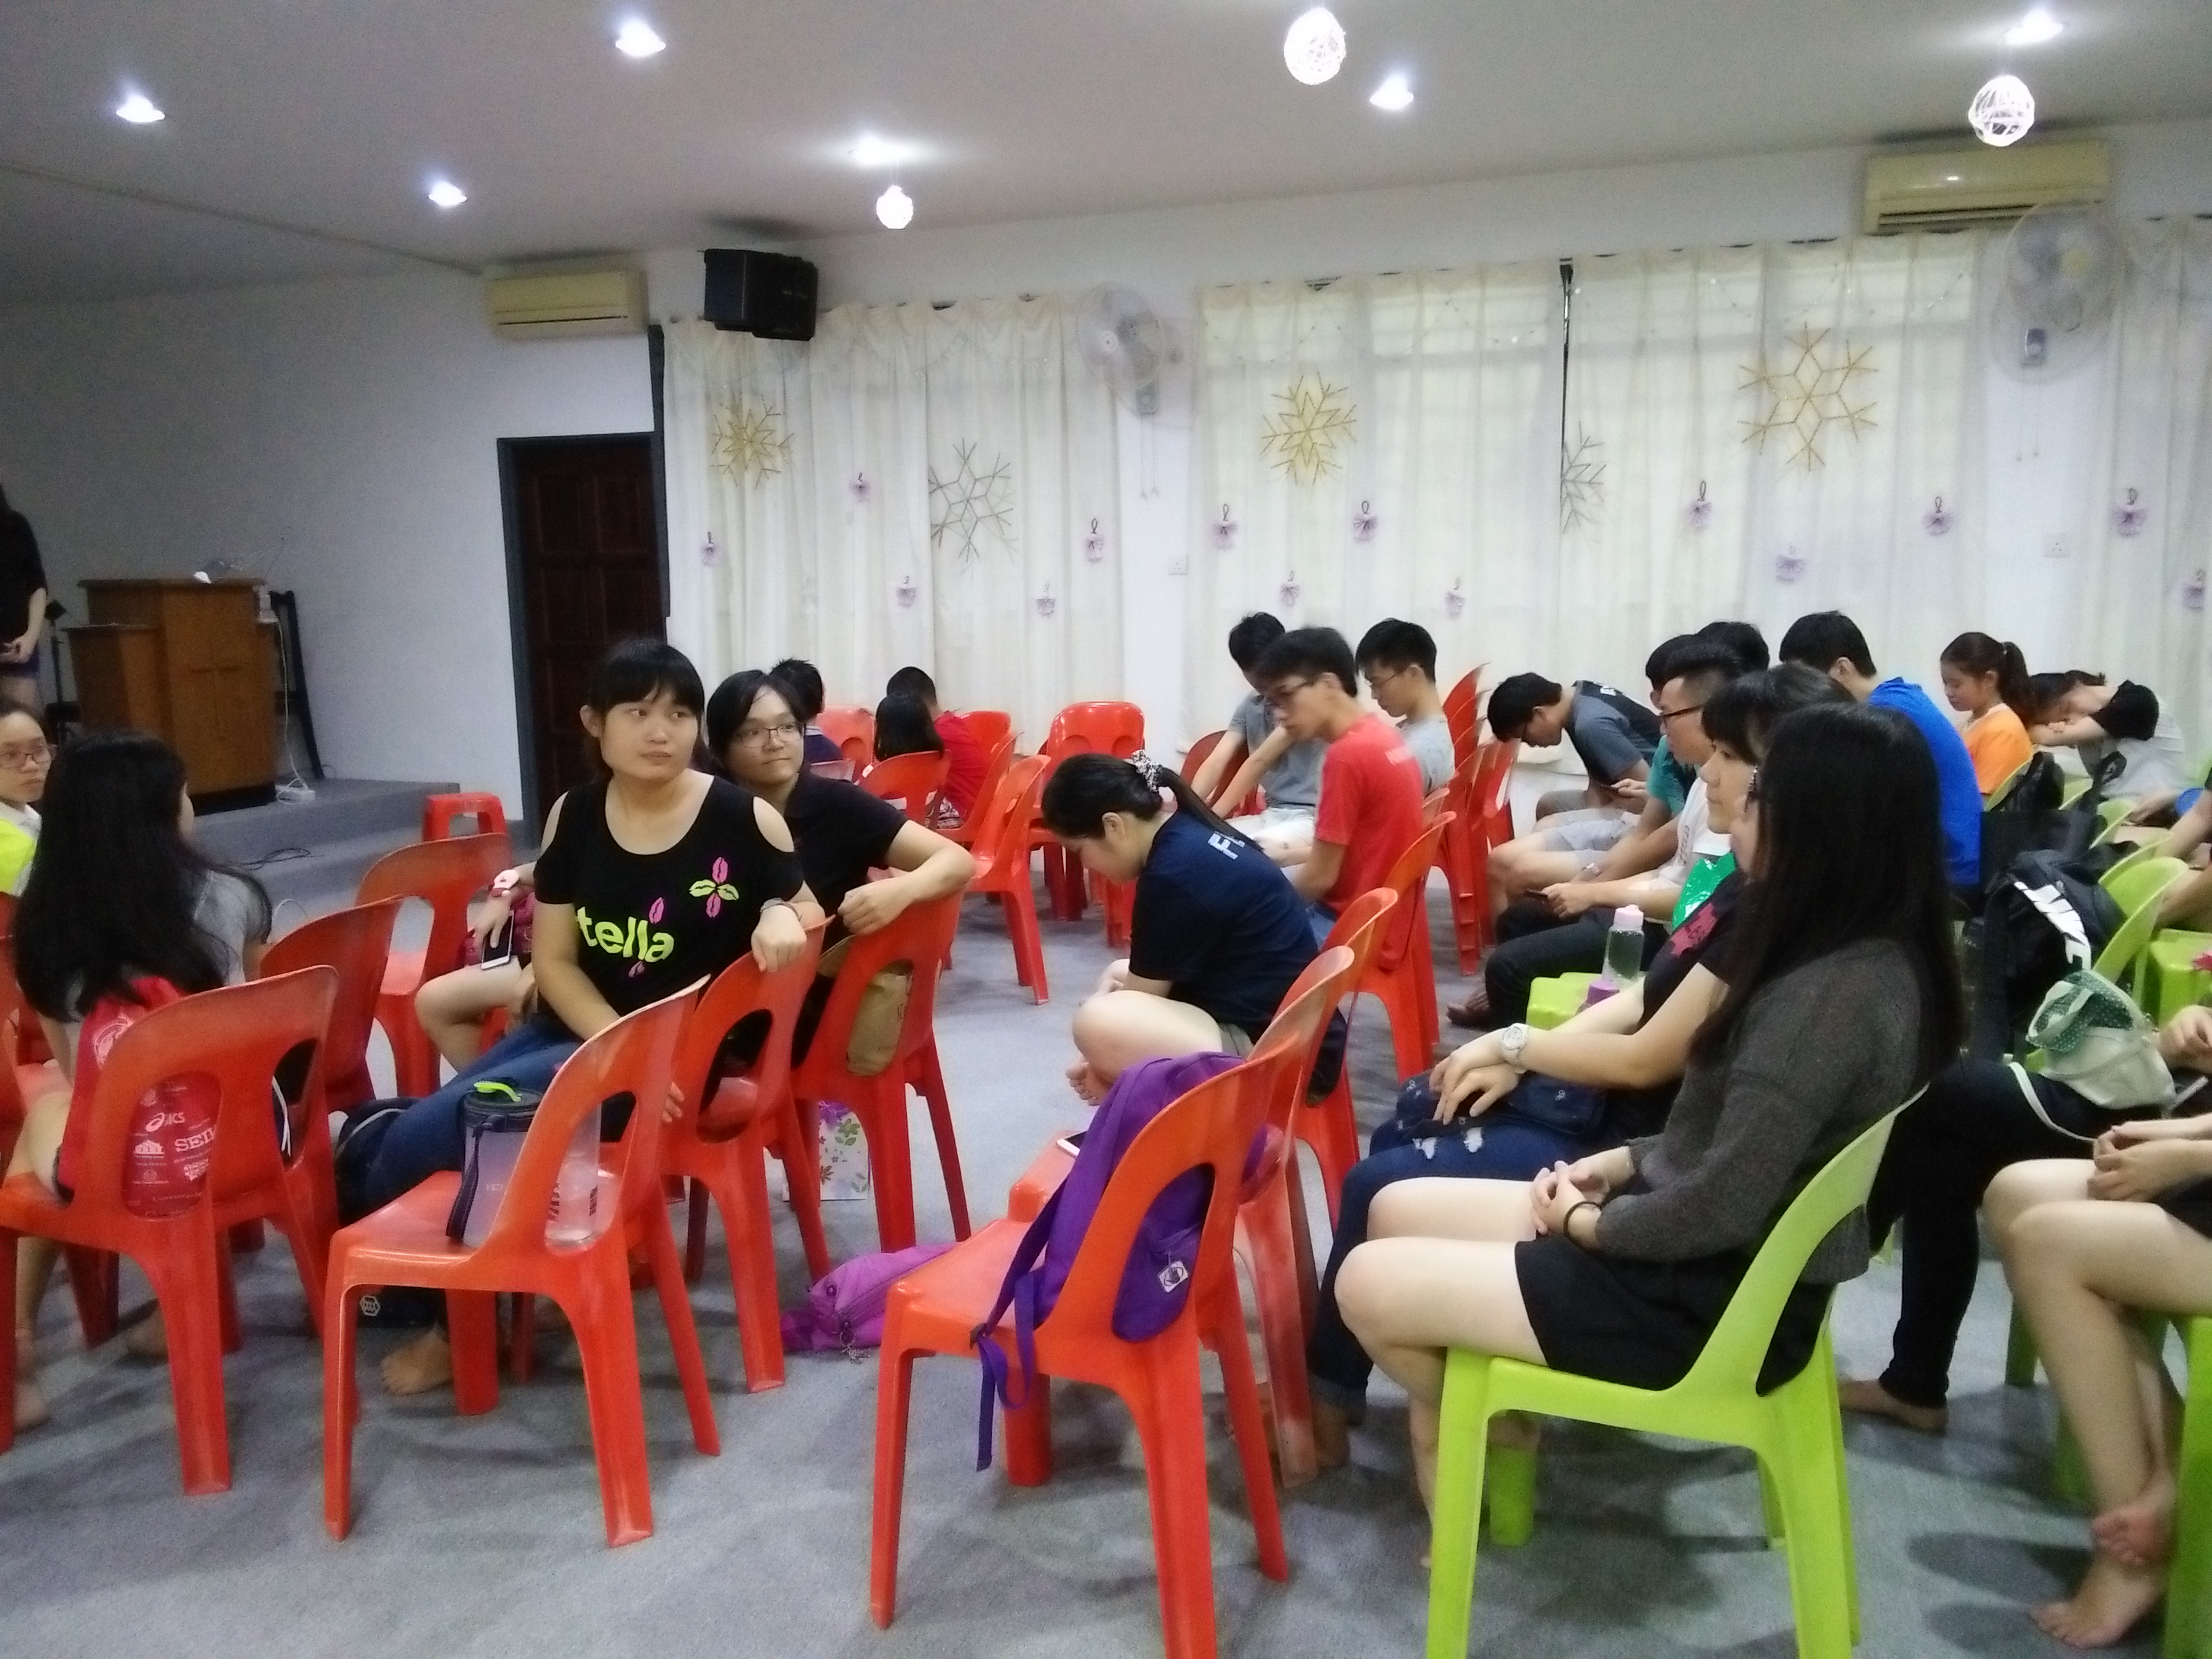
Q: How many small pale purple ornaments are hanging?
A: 14